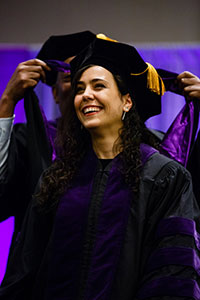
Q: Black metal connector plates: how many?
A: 0